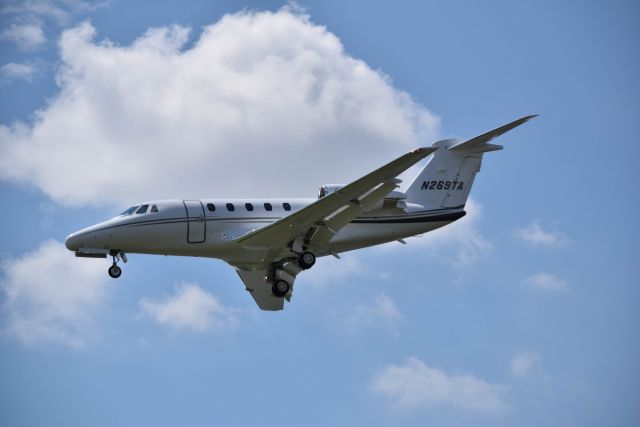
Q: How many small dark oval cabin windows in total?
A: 5